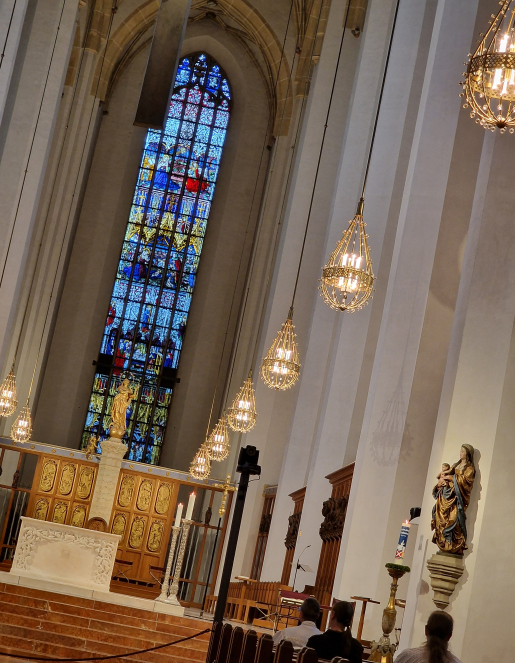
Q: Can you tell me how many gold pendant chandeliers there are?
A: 8